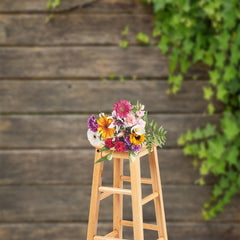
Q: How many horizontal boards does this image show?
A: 8